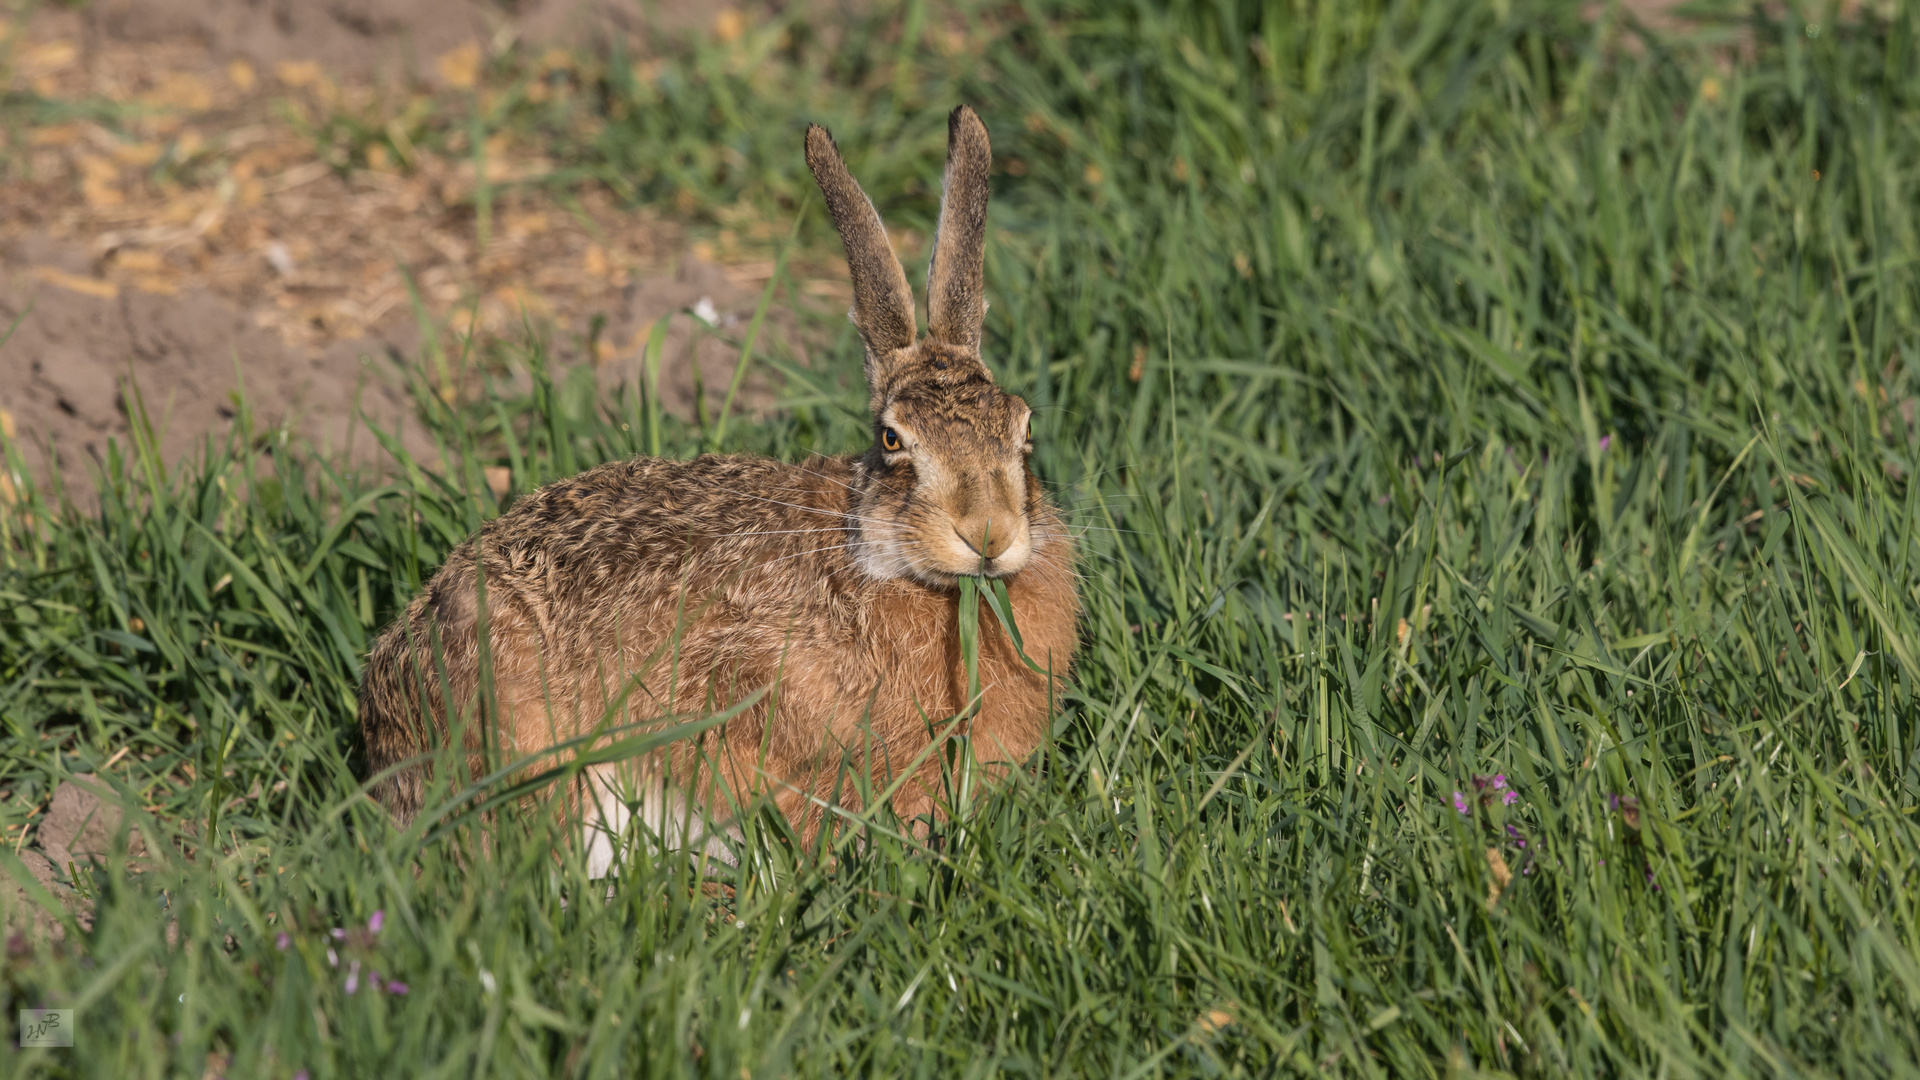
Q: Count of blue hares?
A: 0